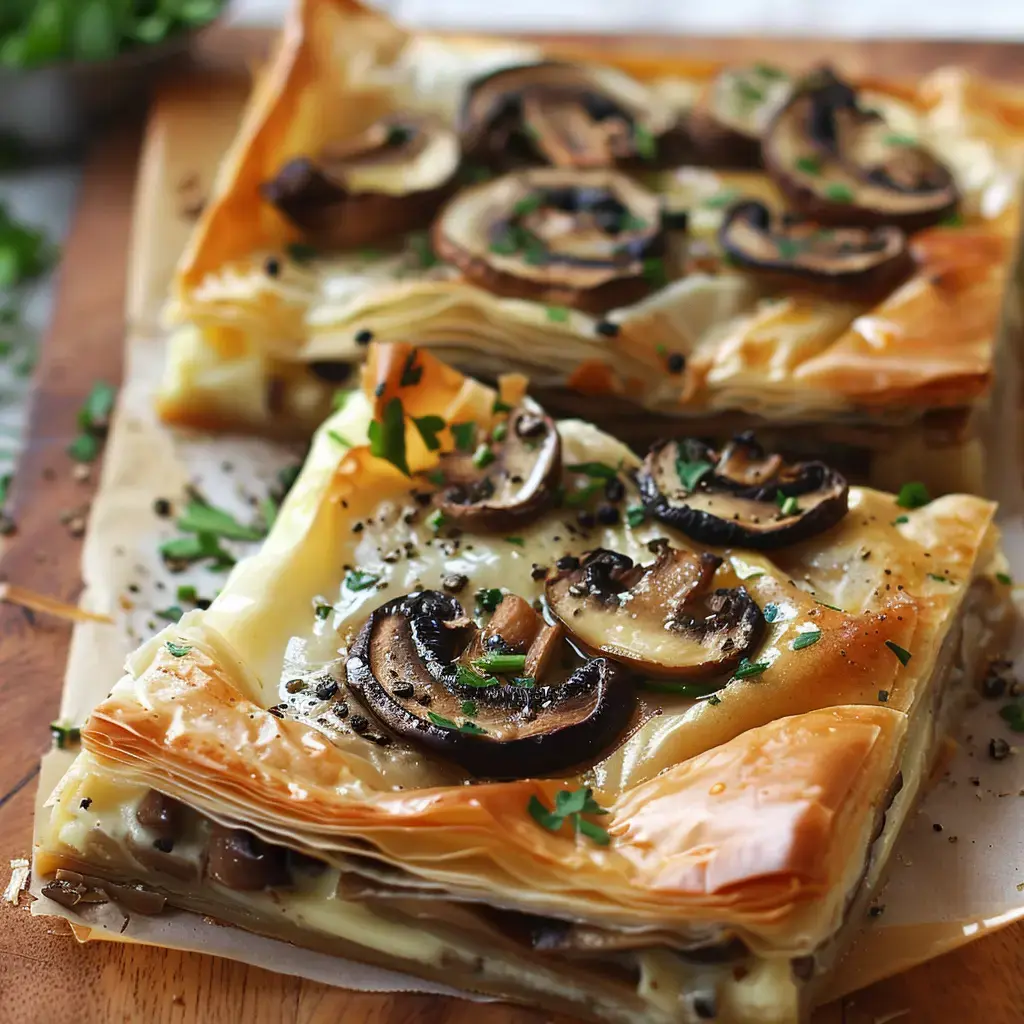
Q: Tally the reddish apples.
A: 0